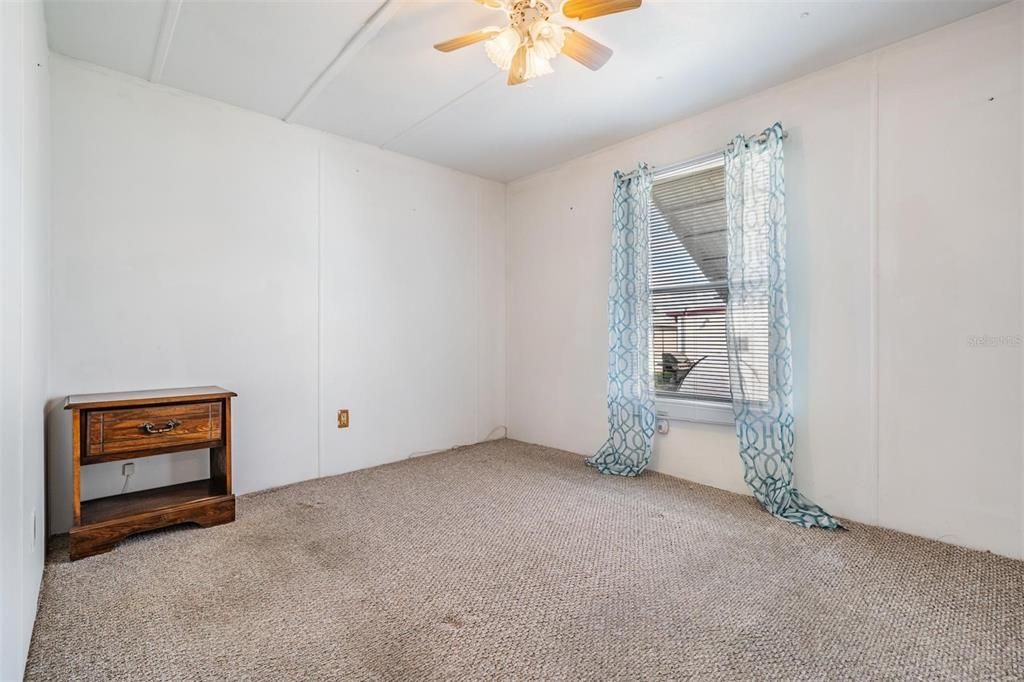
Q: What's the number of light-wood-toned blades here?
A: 5